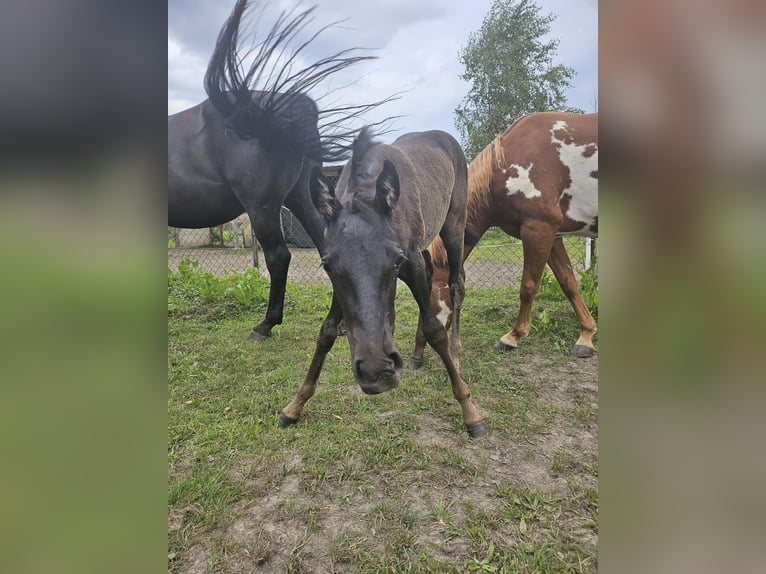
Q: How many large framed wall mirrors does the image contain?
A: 0